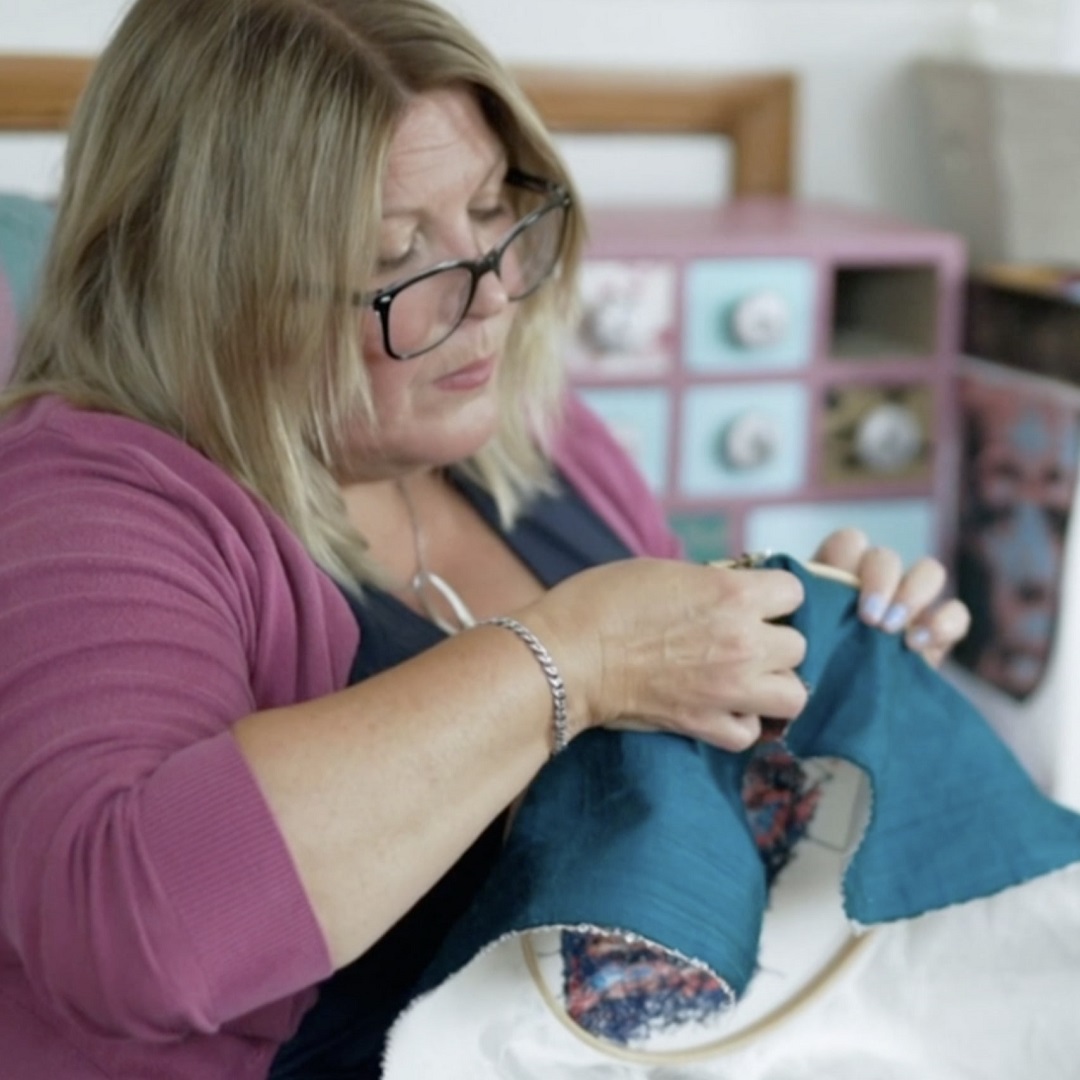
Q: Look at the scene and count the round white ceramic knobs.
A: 4